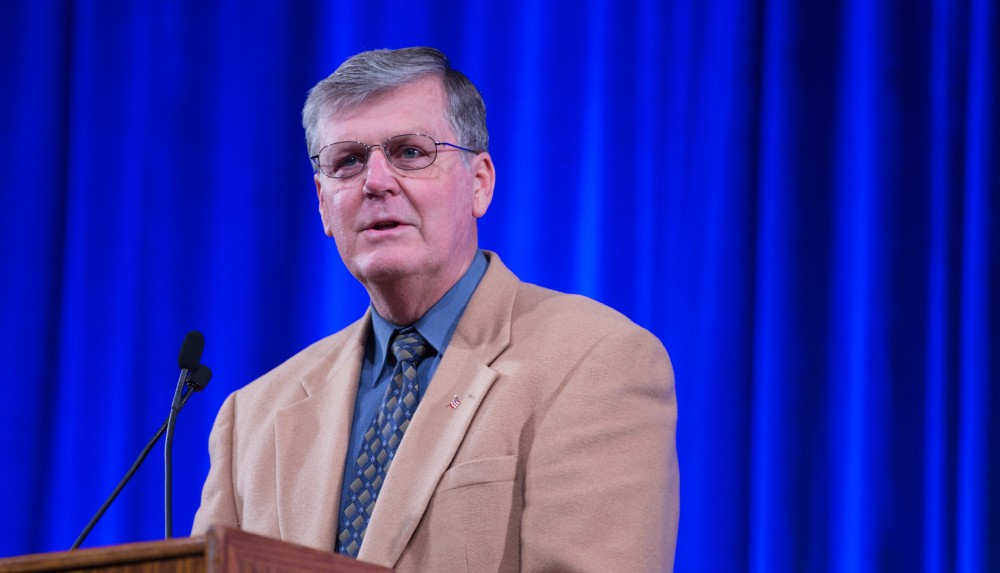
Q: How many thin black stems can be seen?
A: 2